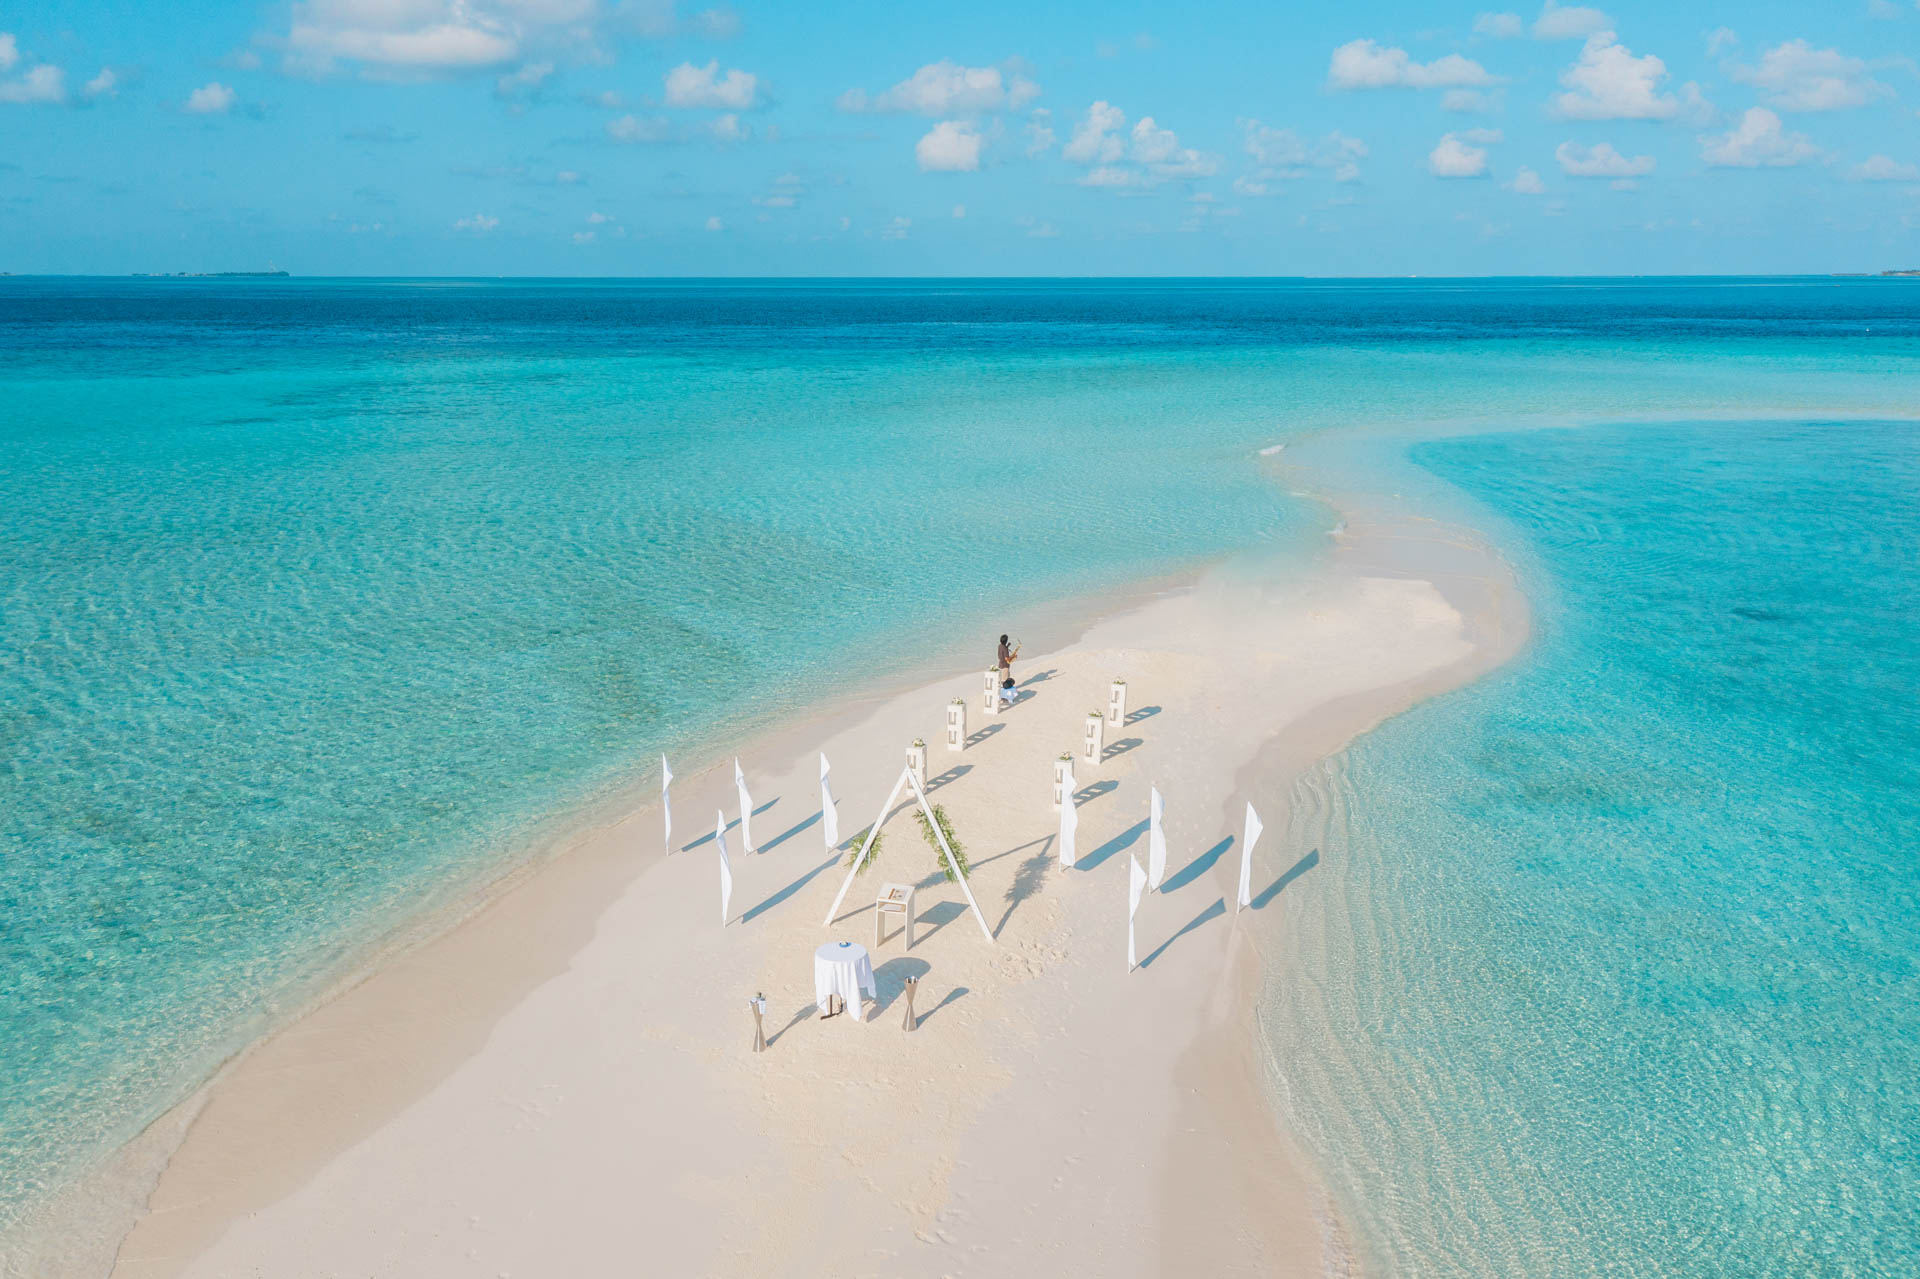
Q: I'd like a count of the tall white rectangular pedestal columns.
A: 6